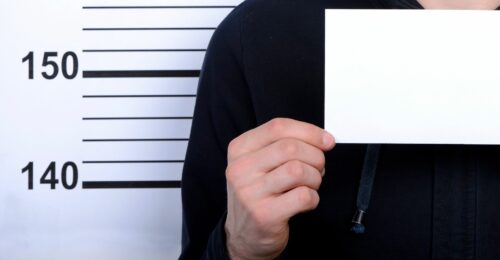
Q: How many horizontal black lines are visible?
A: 9